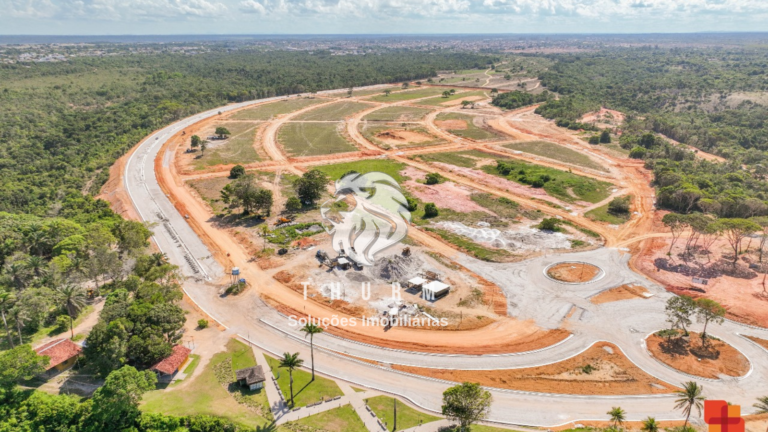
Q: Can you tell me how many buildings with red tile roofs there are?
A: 2